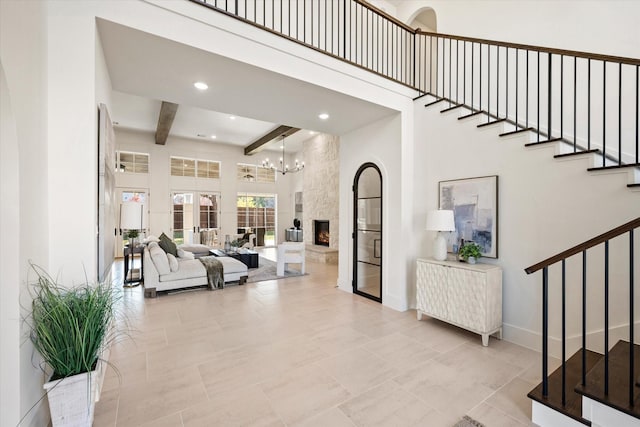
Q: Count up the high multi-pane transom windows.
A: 3